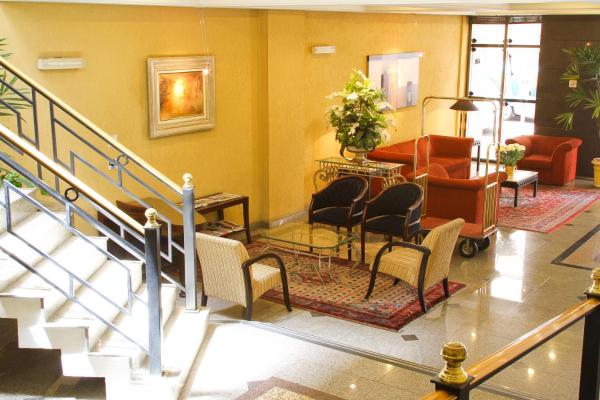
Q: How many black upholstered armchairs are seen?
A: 2